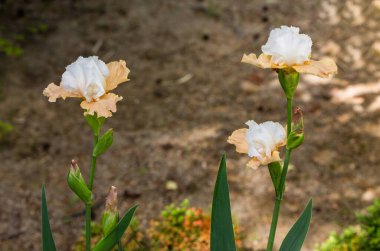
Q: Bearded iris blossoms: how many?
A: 3